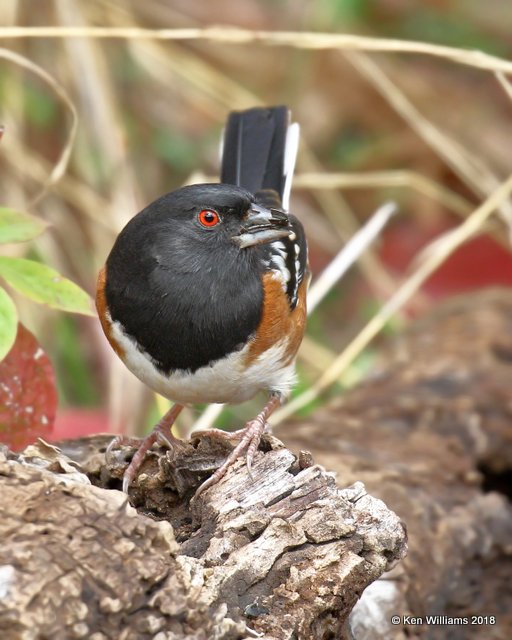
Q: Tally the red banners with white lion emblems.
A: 0